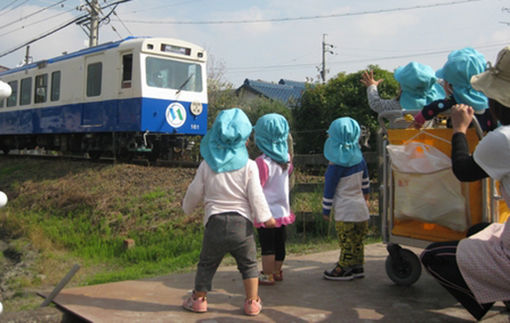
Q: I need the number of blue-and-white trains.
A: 1